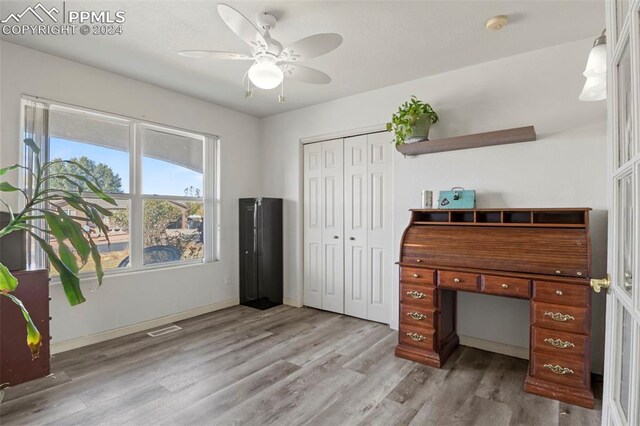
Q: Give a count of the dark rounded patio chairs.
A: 1